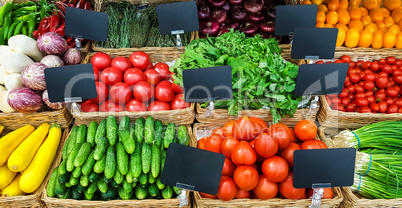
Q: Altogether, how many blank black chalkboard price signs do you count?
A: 9